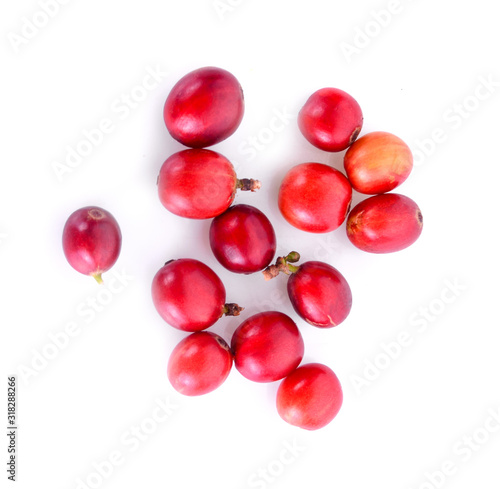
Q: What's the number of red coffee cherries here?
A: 13